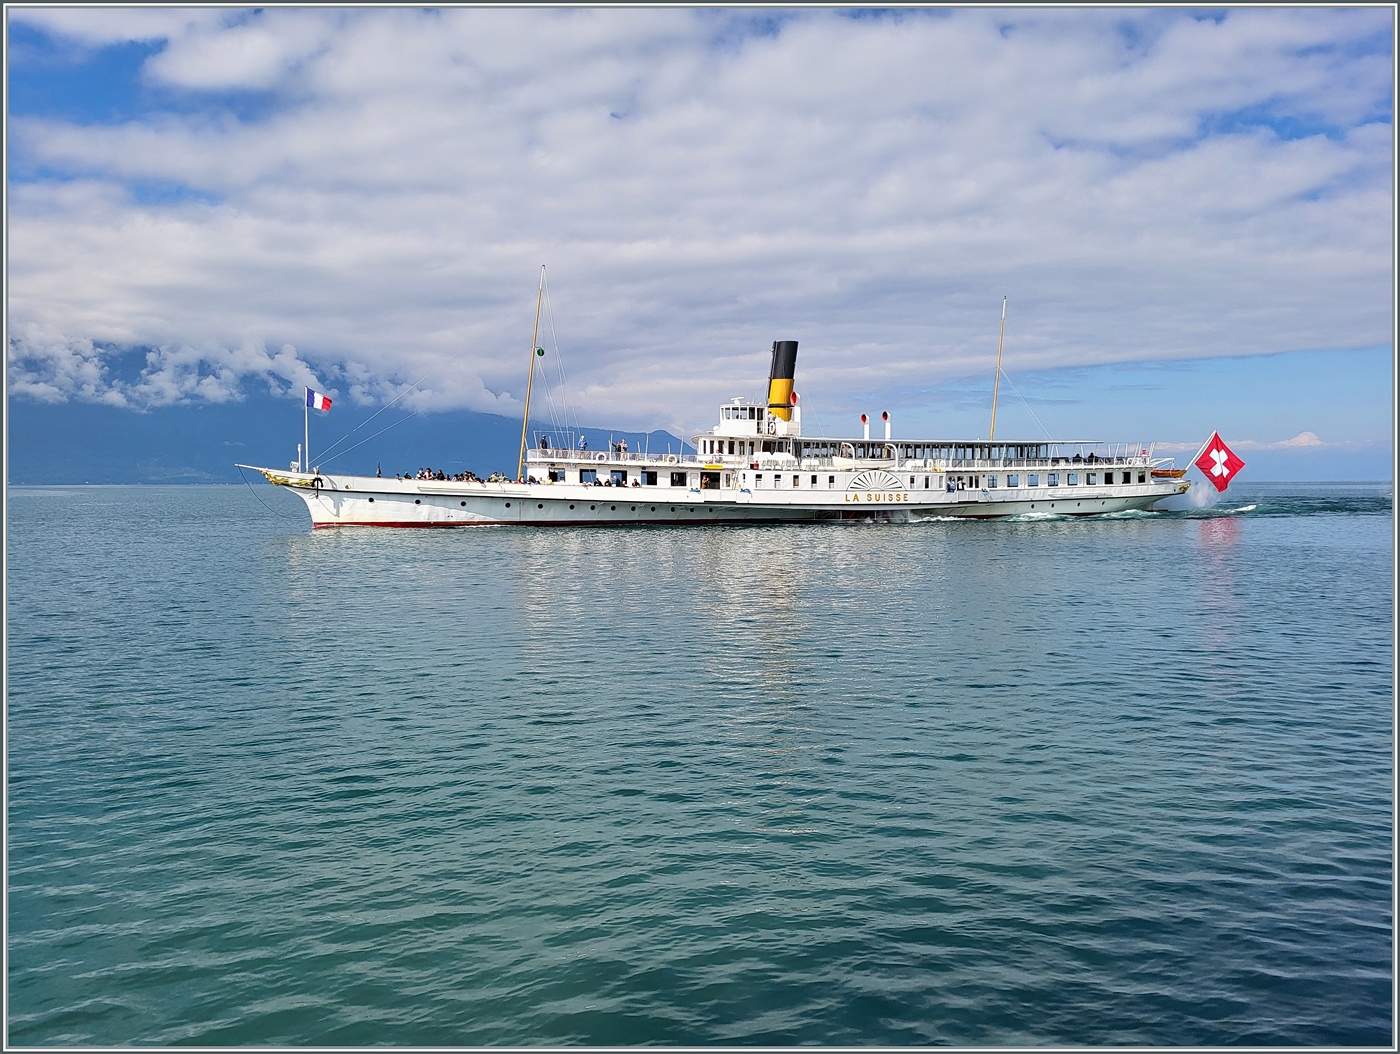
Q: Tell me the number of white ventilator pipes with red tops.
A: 3